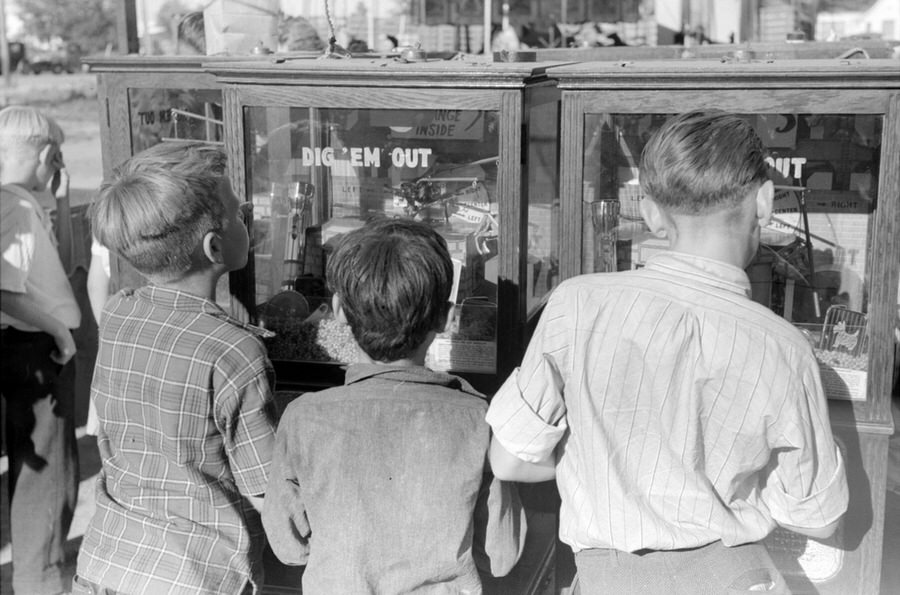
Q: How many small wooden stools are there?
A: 0